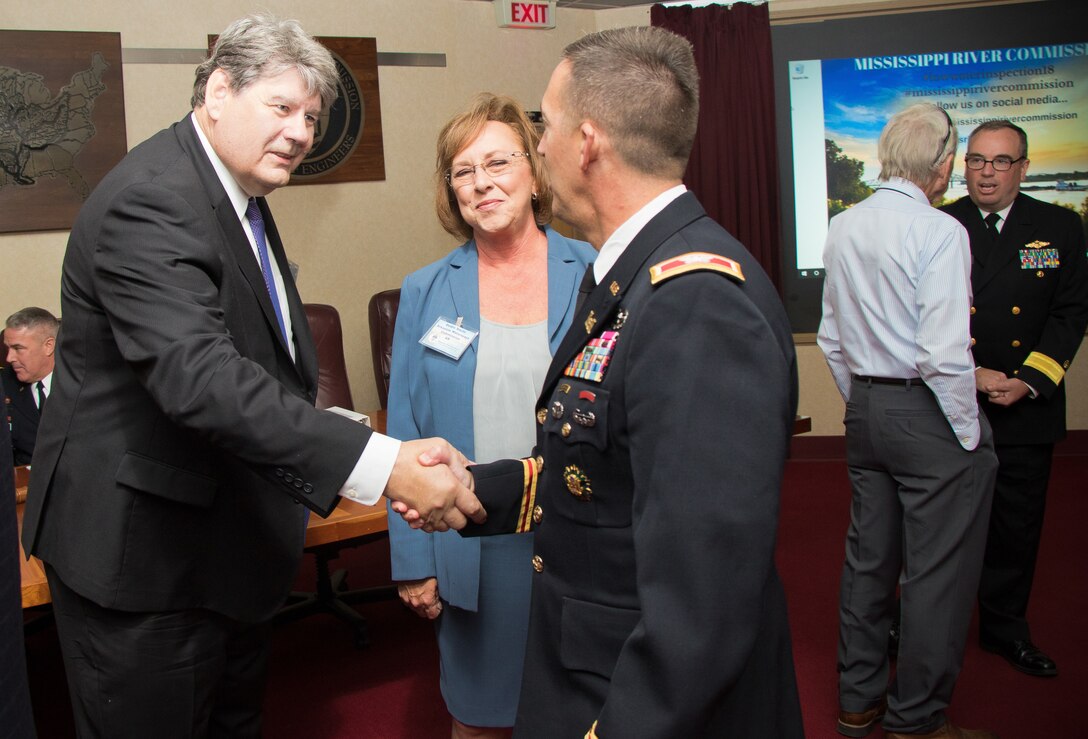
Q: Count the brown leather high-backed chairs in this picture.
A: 2